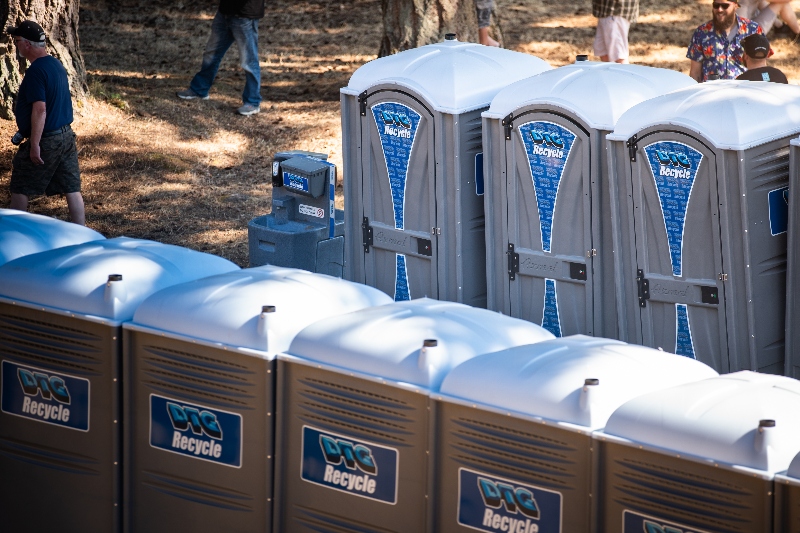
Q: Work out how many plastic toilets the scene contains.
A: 11